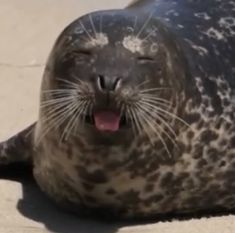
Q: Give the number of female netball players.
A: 0